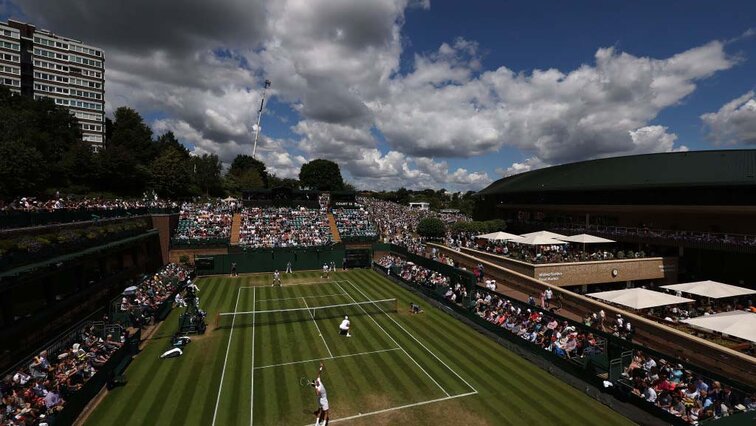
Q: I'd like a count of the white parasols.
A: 7